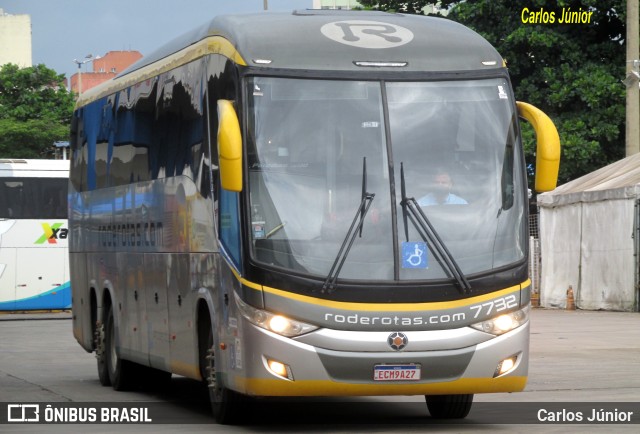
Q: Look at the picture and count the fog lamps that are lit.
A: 2